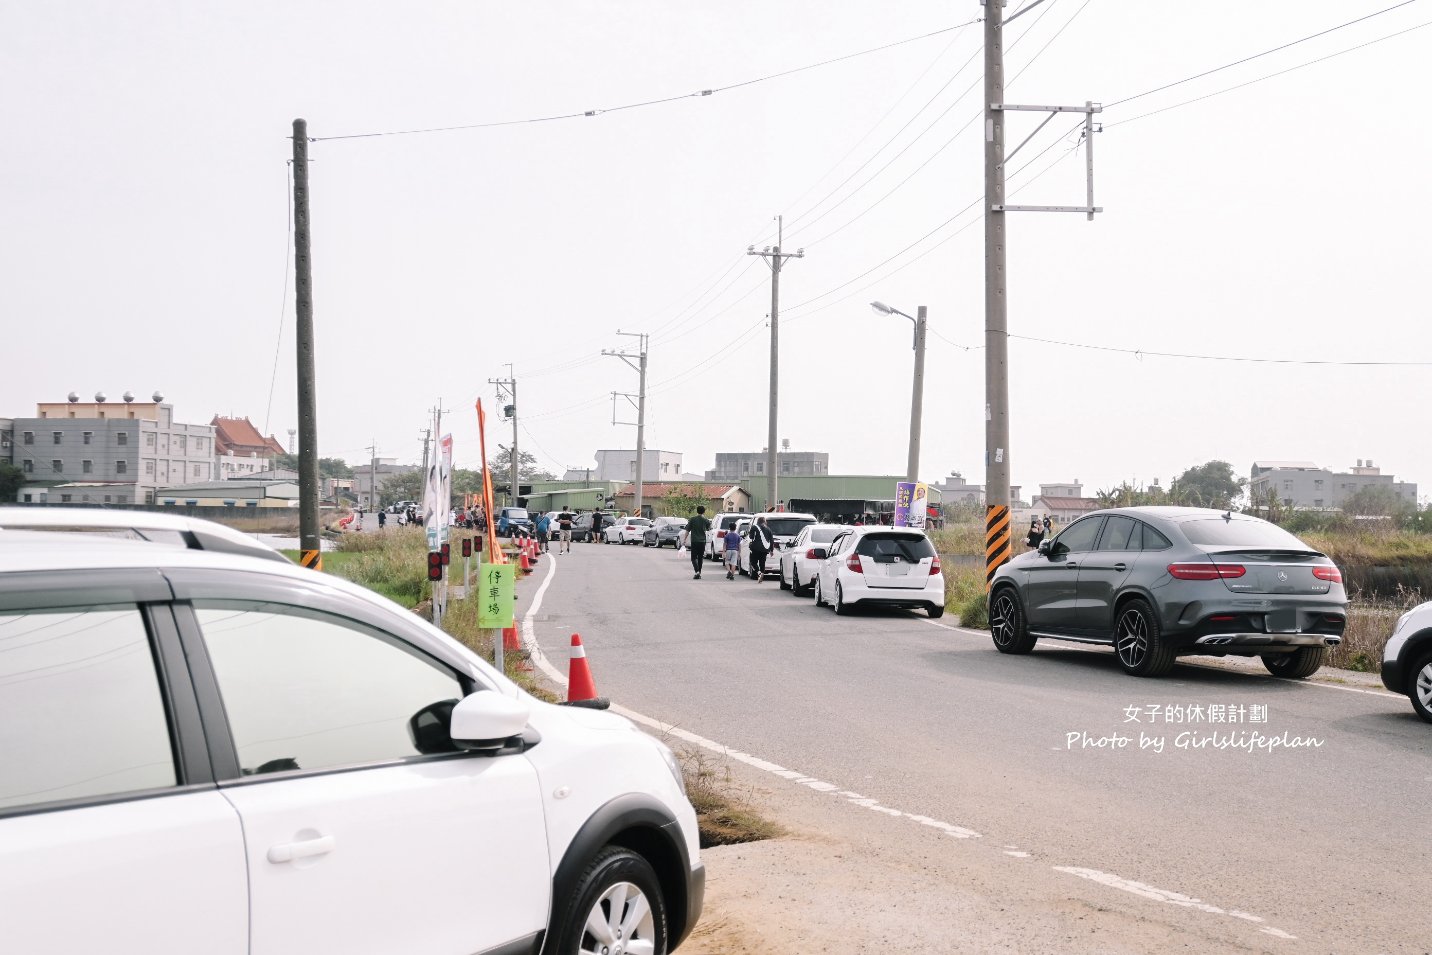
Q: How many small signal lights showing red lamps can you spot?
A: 4